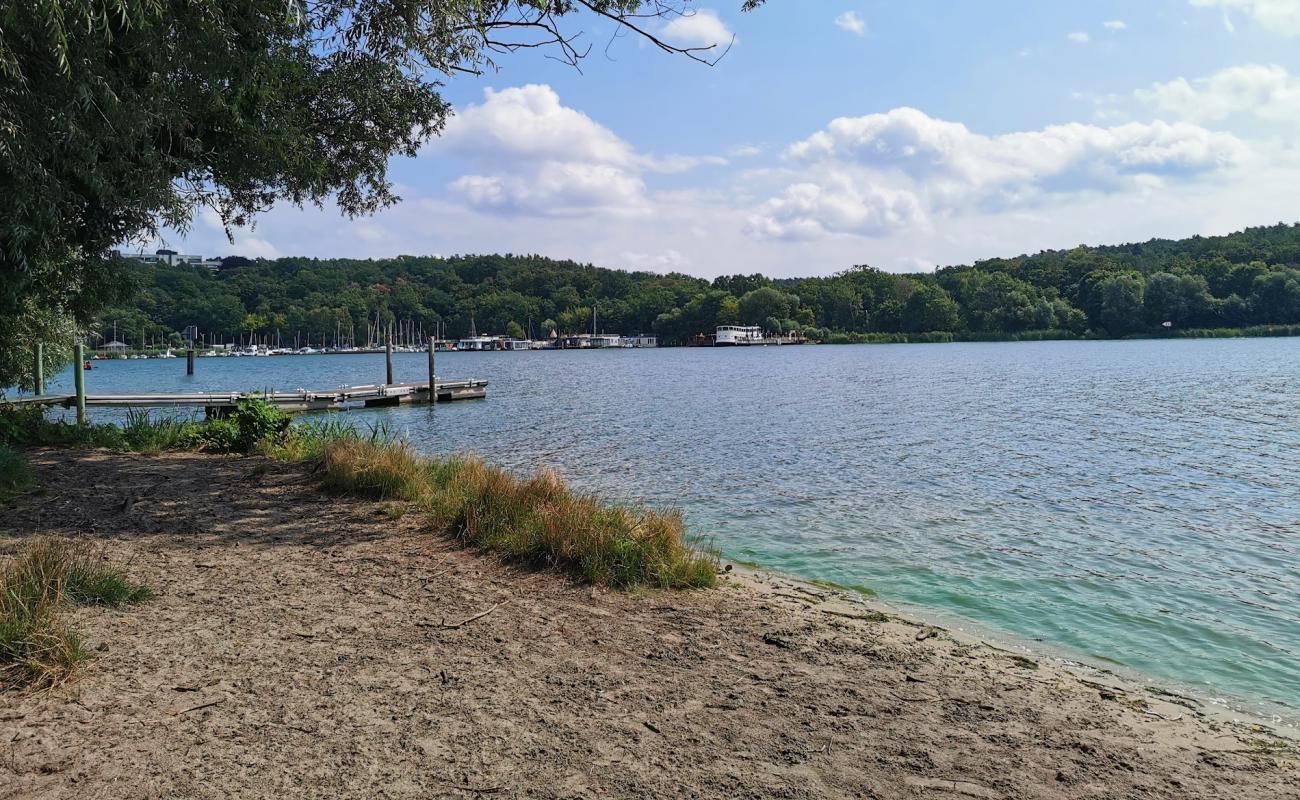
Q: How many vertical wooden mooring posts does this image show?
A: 5